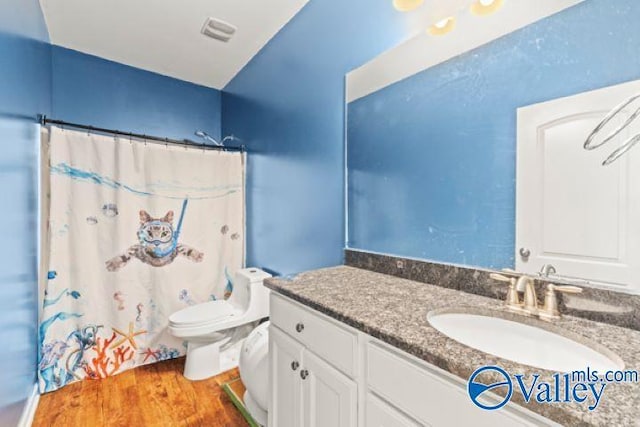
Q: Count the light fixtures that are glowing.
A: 3